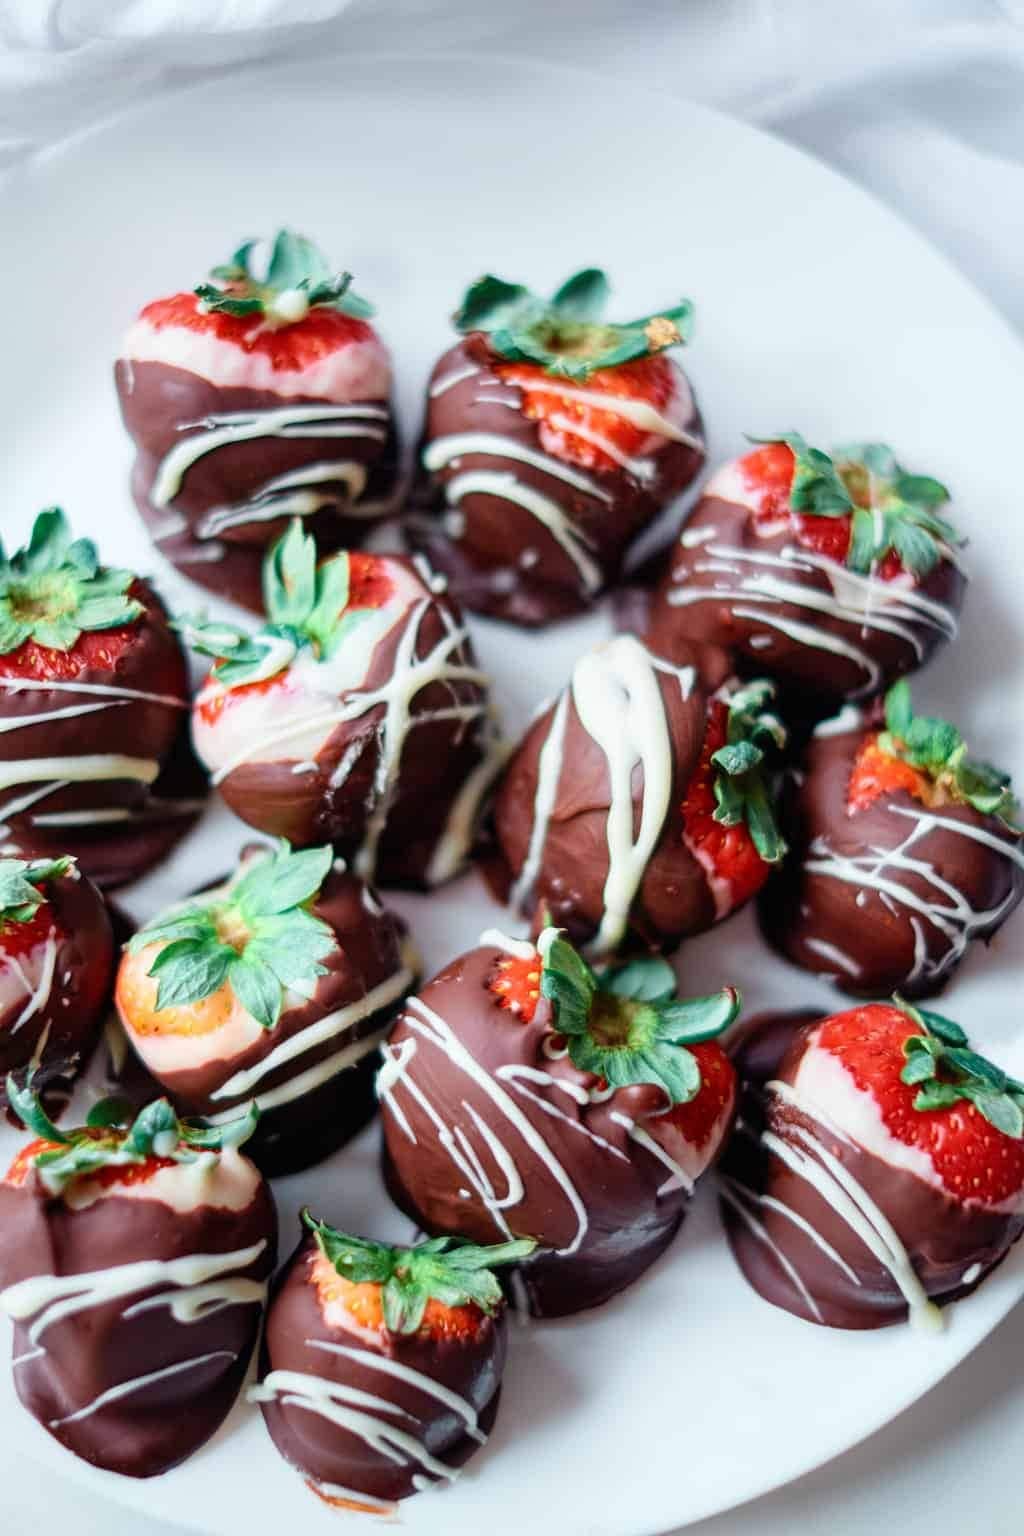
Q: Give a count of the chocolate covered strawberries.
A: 13